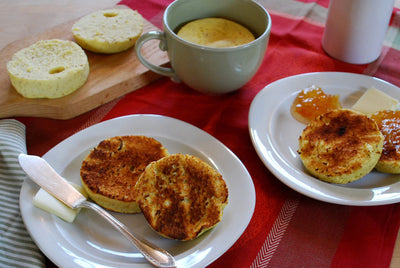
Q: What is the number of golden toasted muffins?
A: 4